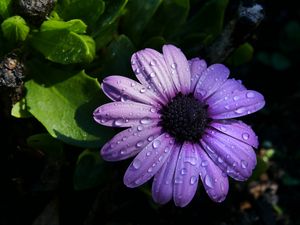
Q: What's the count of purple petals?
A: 15